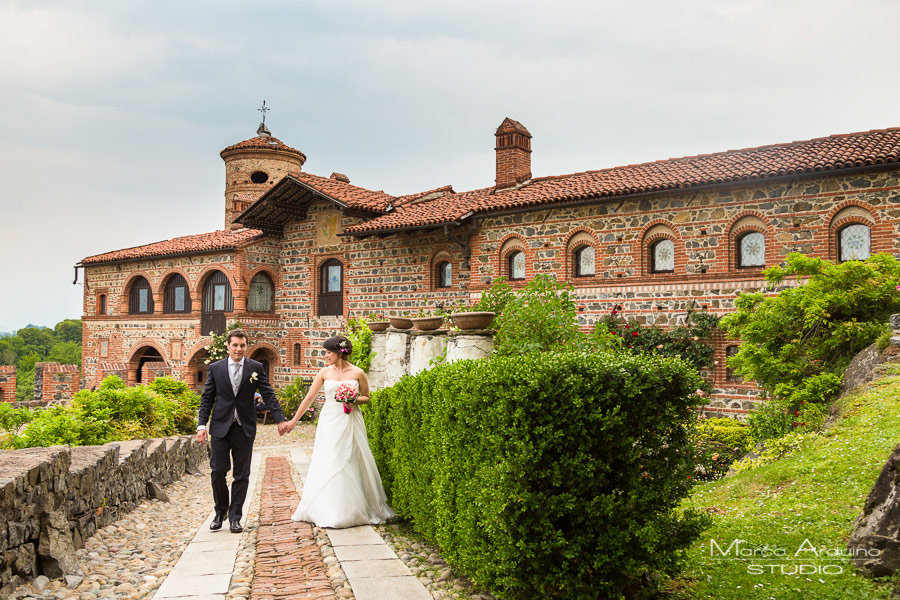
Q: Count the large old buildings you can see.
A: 1